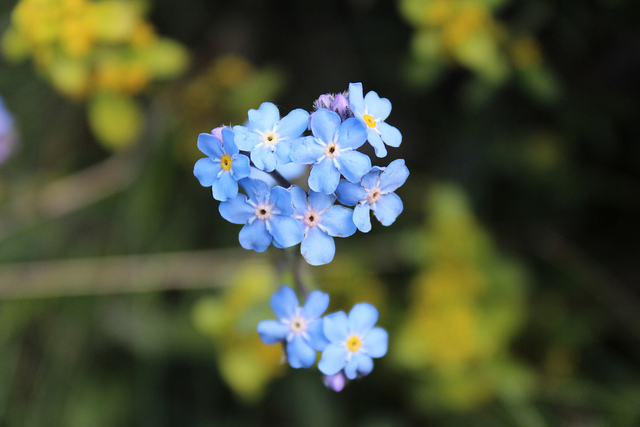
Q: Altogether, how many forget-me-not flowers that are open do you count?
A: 9